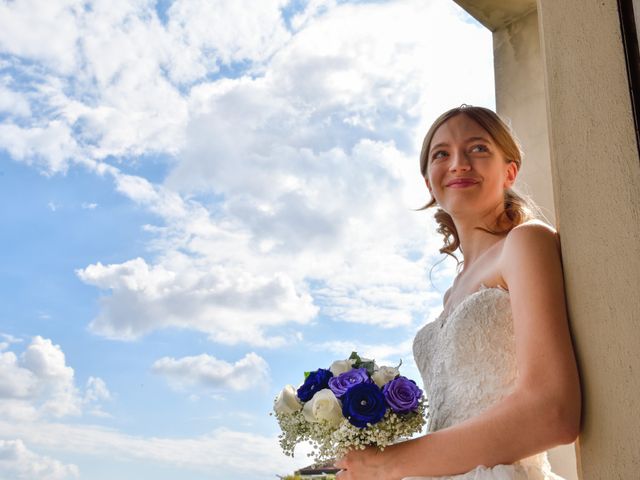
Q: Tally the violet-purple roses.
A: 2